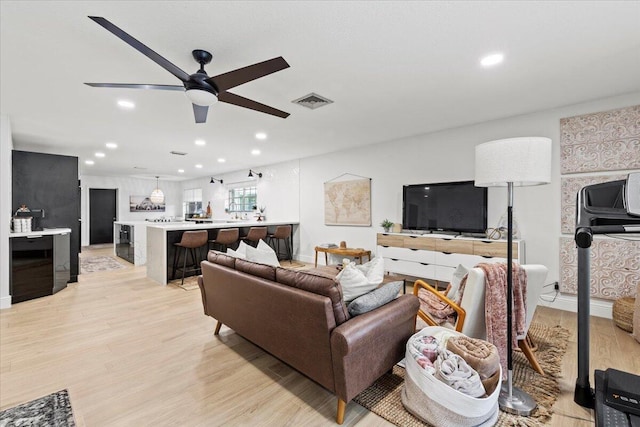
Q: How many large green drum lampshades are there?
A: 0